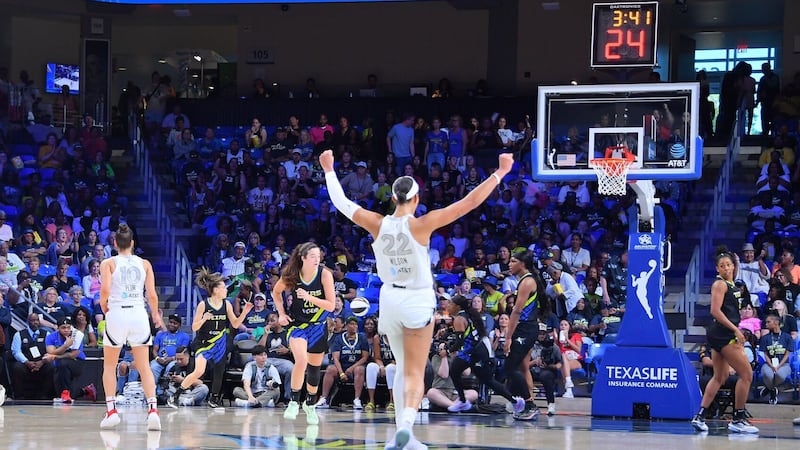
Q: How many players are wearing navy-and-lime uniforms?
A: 5